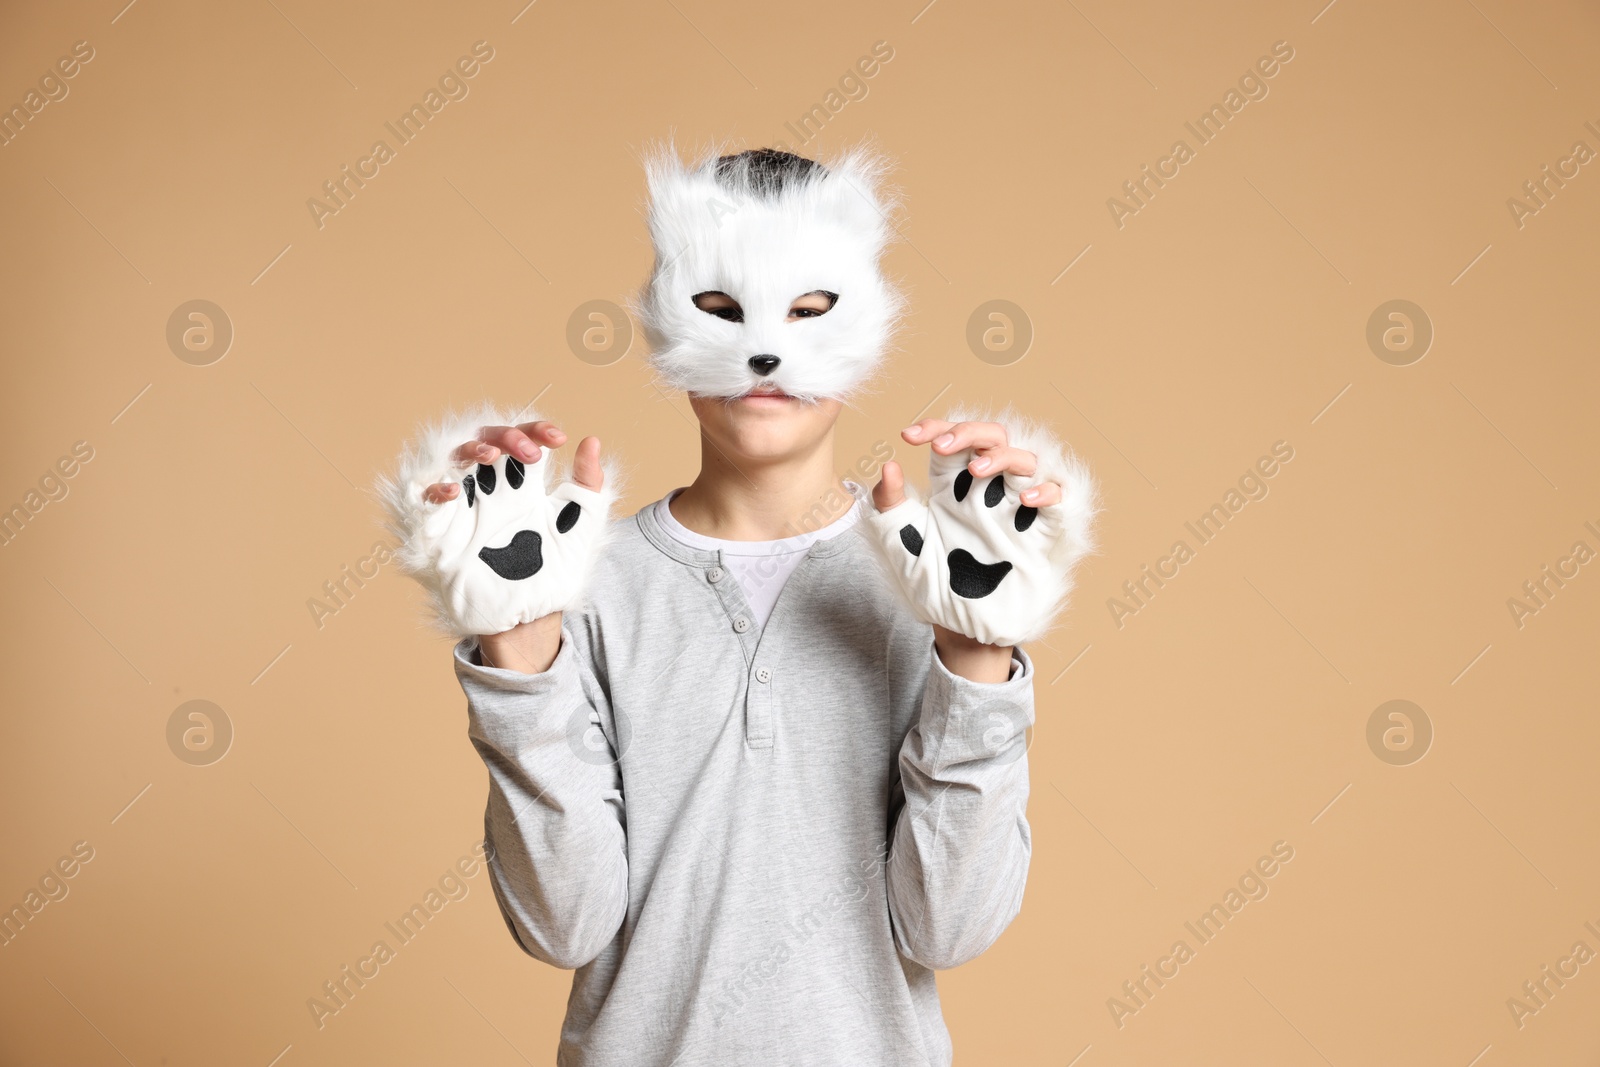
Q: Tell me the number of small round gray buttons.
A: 3